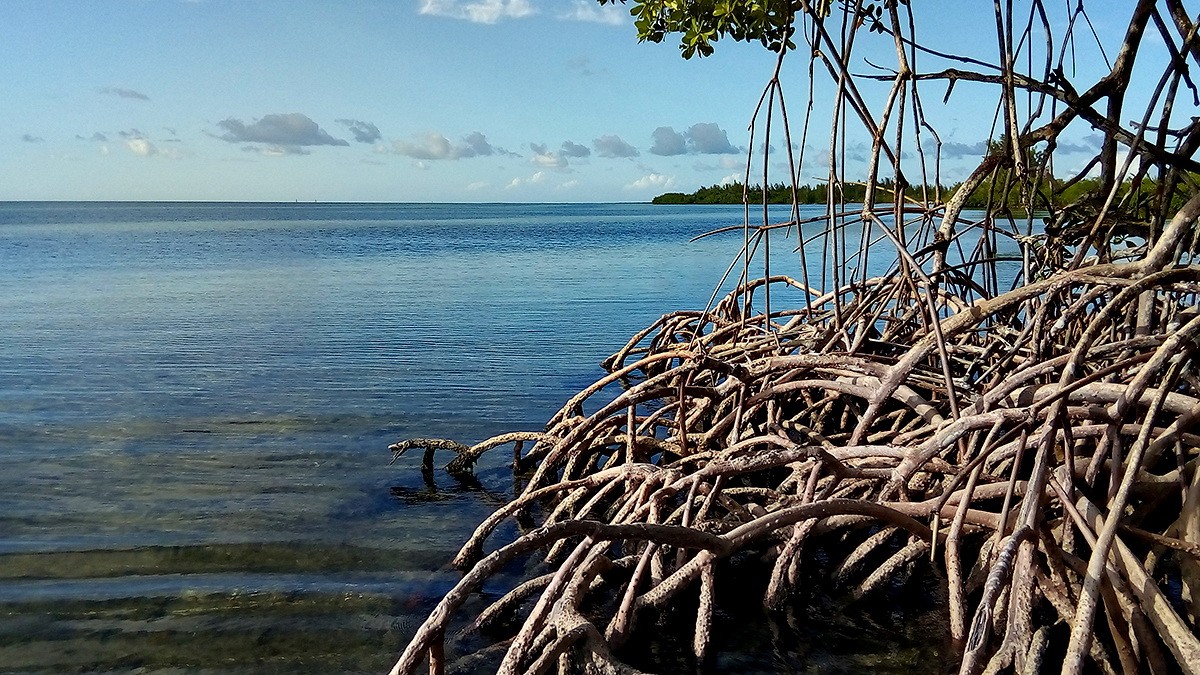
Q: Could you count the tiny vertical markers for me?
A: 2